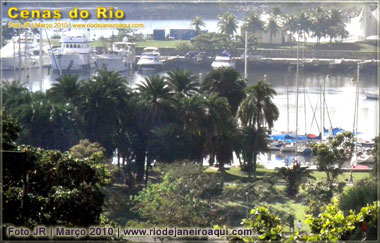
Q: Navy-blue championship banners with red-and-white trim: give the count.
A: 0